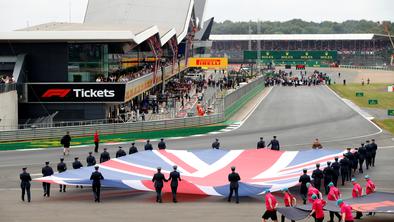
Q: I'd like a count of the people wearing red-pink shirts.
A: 8